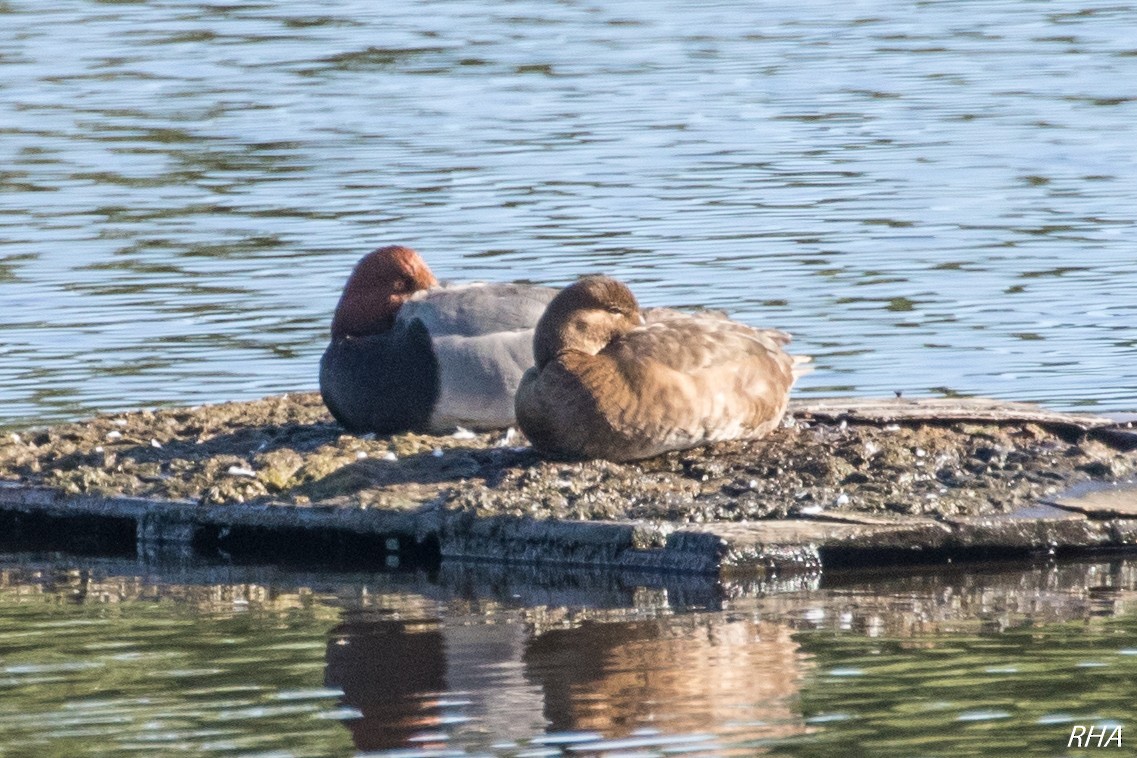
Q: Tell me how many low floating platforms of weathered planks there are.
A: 1